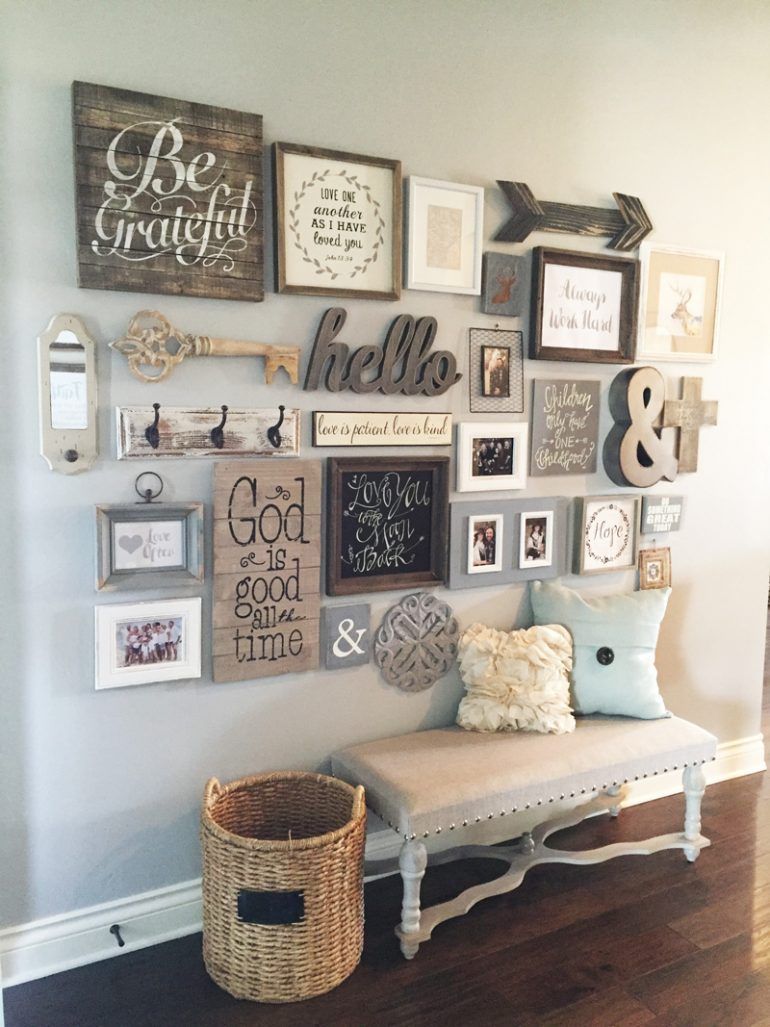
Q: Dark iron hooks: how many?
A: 3